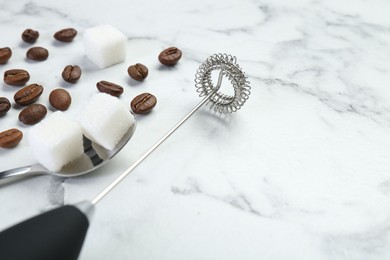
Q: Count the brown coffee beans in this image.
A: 15